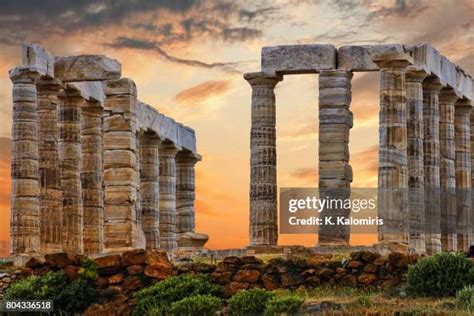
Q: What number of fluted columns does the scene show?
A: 13